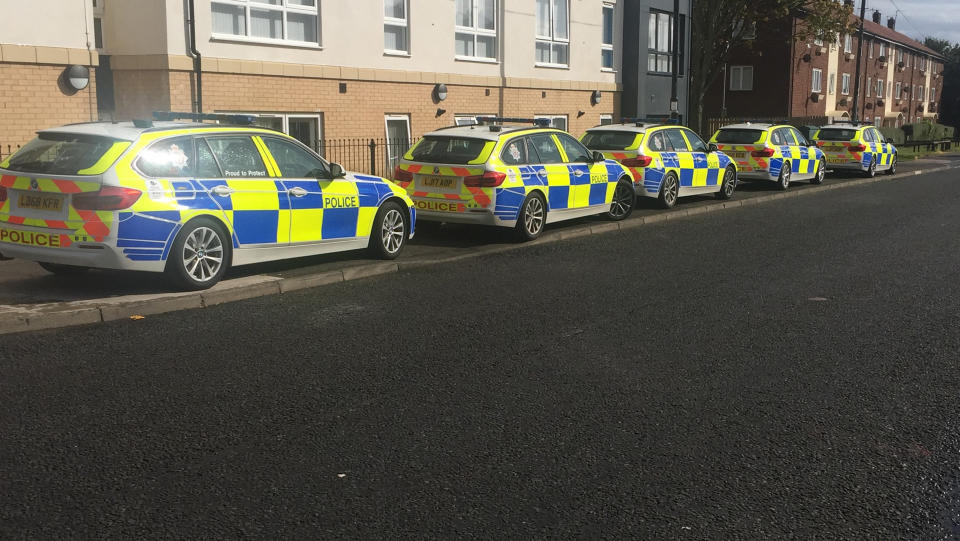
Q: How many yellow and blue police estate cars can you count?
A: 5